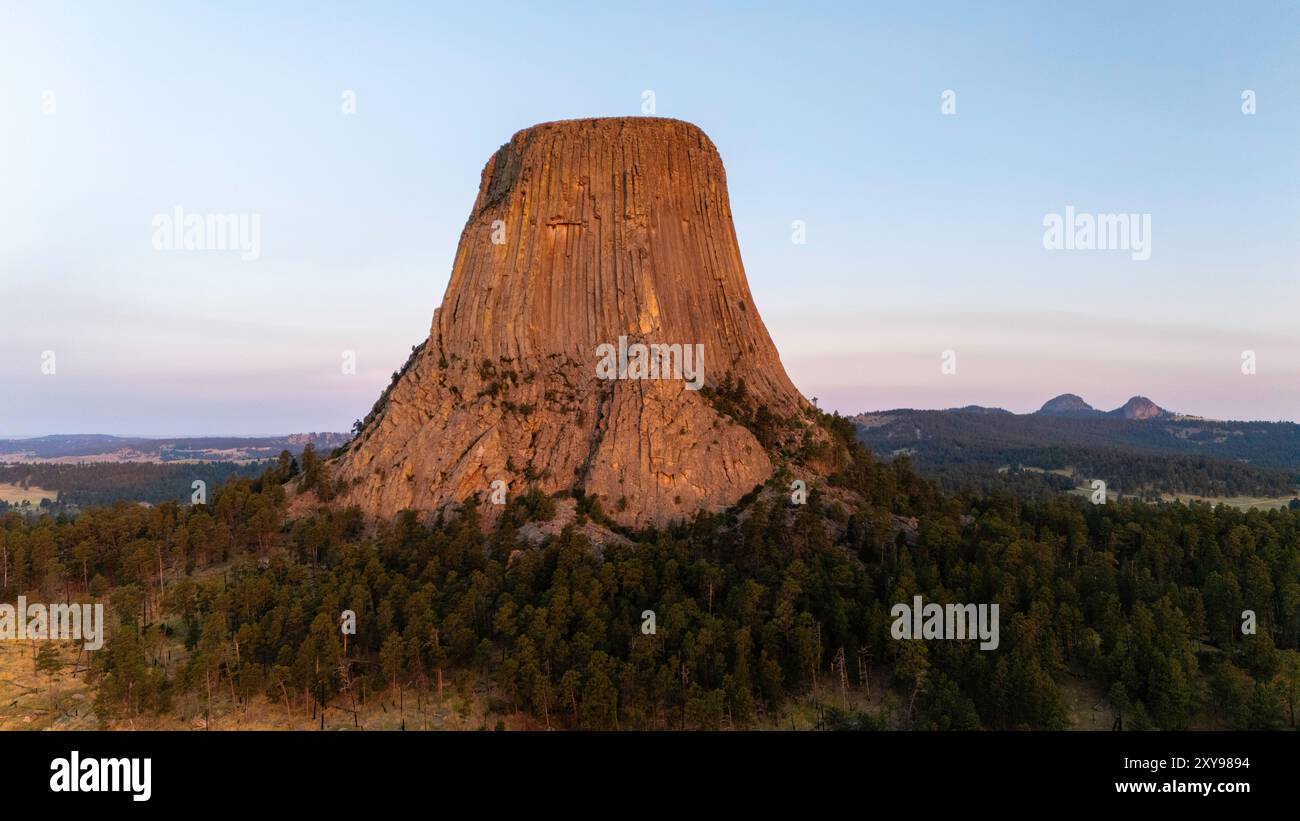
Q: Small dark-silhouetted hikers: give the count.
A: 0